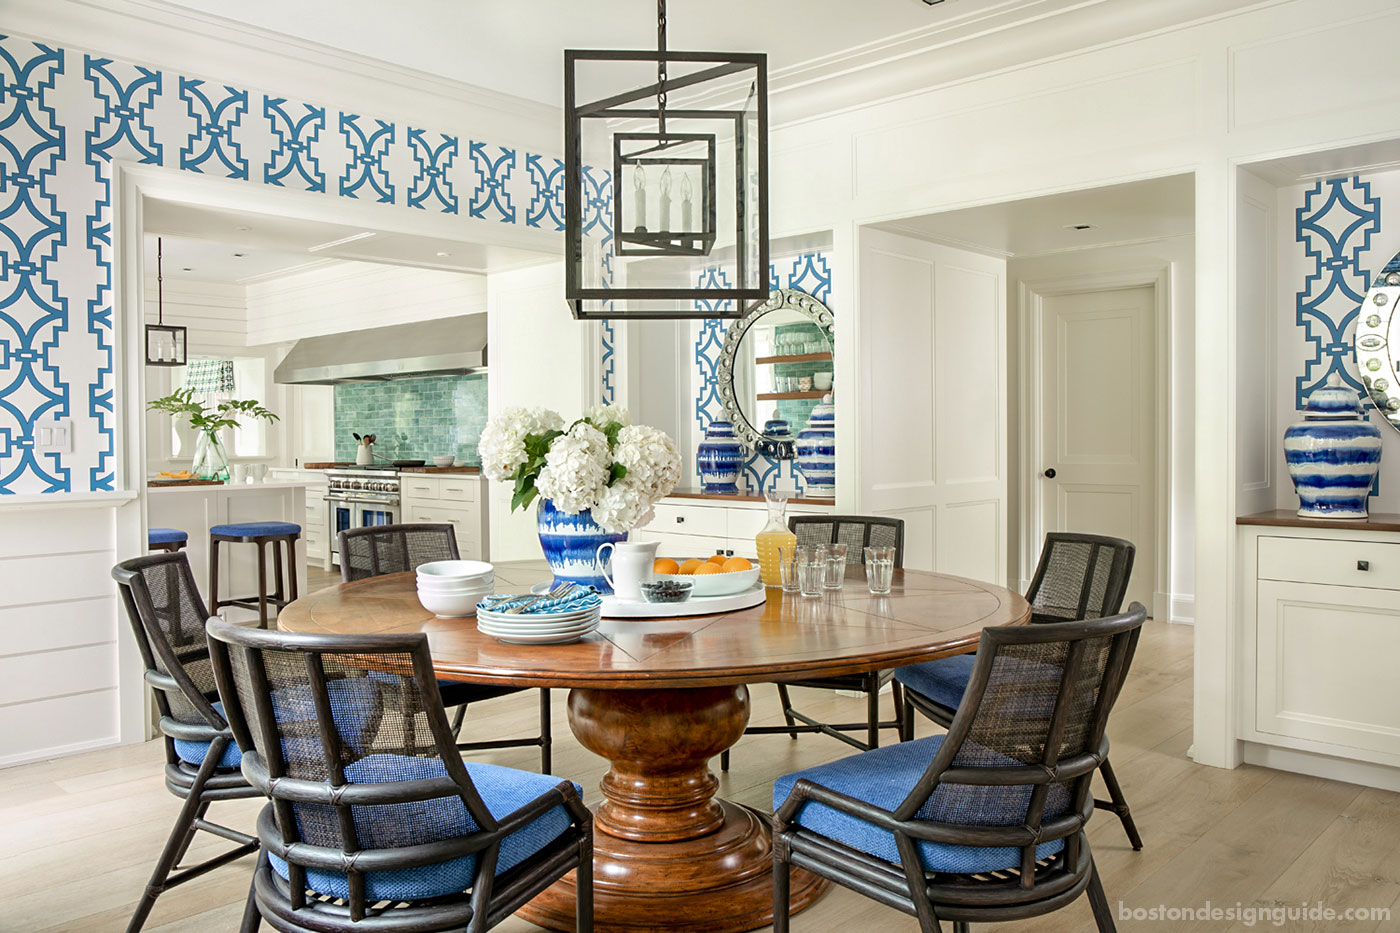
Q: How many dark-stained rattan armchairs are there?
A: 6